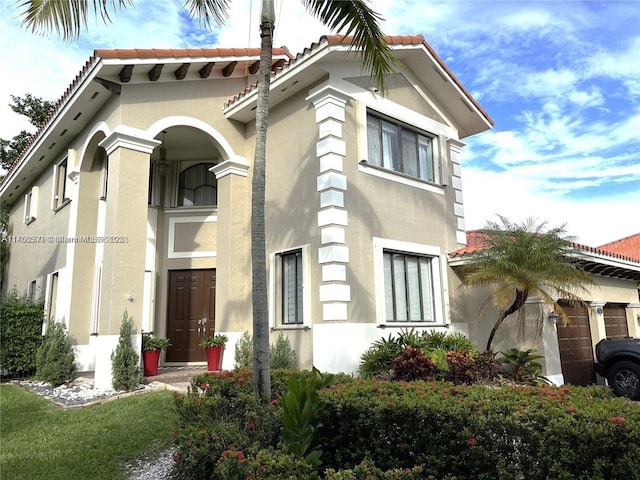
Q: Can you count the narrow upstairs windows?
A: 2